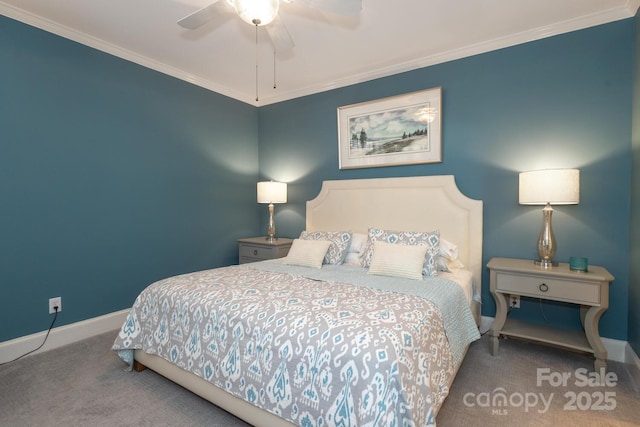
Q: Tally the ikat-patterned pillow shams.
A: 2